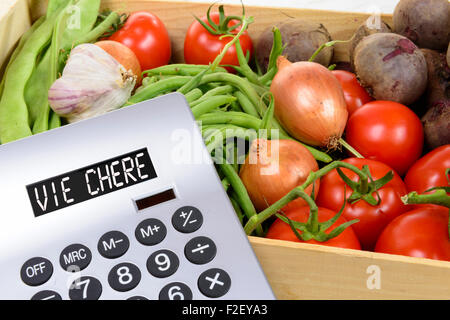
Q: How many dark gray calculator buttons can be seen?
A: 13